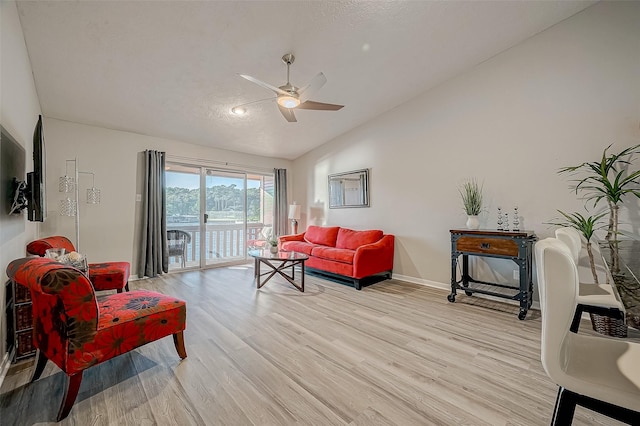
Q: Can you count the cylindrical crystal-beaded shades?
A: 3